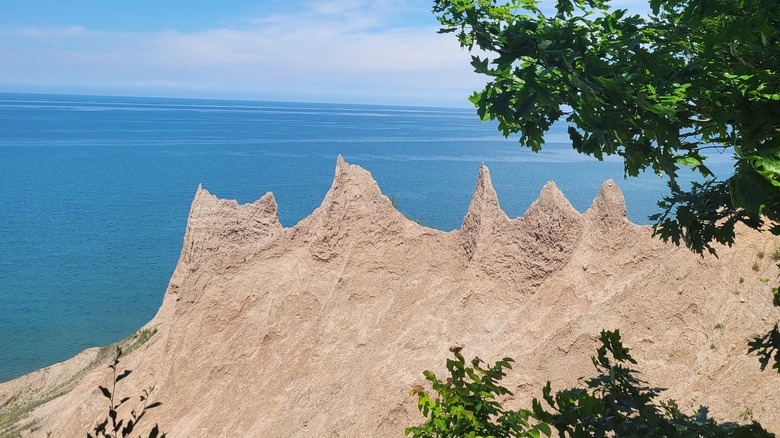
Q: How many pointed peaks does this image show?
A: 6